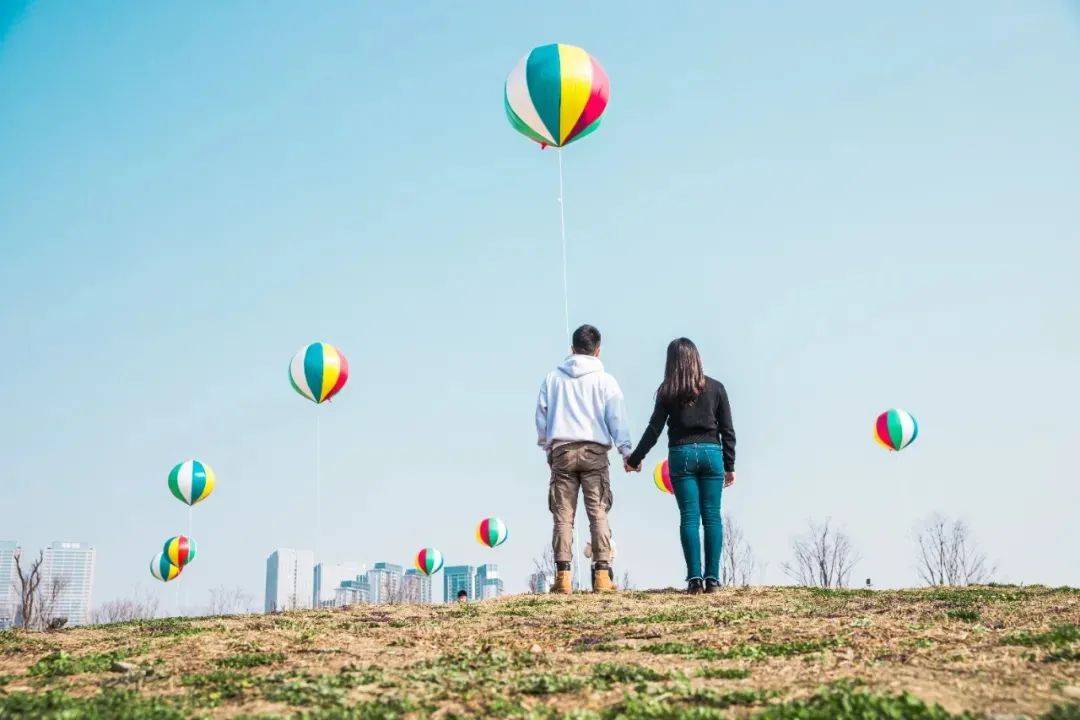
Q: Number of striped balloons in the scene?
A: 9